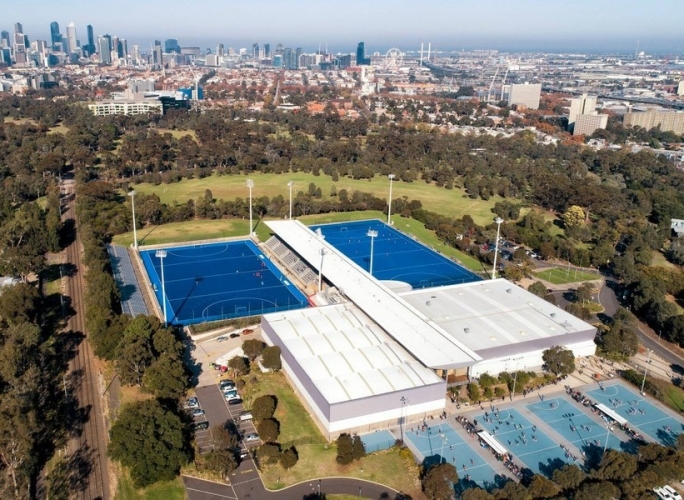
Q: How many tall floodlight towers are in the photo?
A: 8